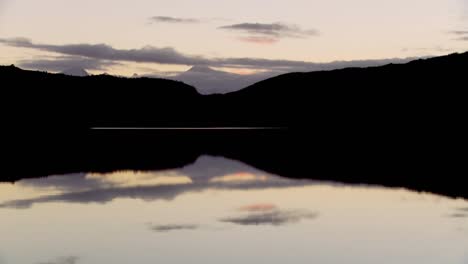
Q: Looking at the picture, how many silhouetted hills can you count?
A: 2